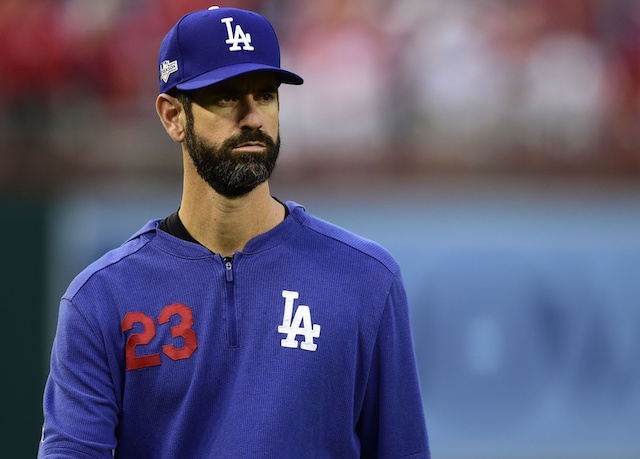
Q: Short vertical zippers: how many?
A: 1